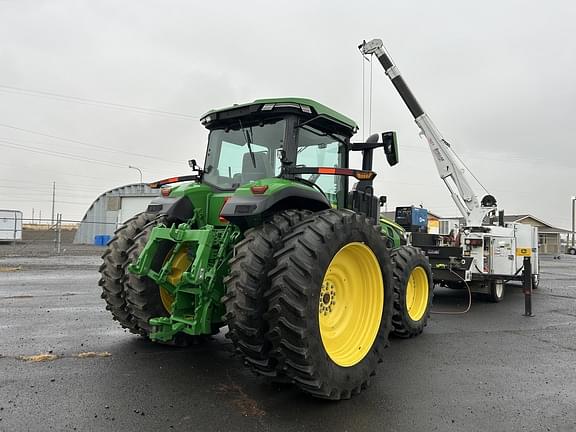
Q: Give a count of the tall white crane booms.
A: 1